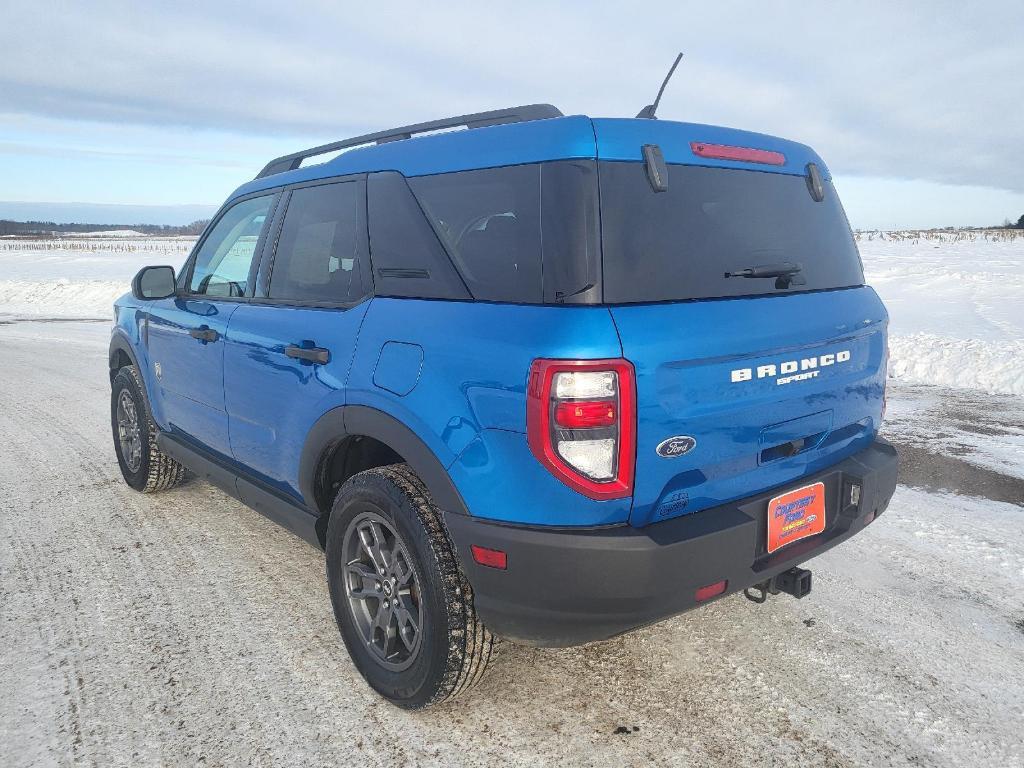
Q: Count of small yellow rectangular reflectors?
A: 0